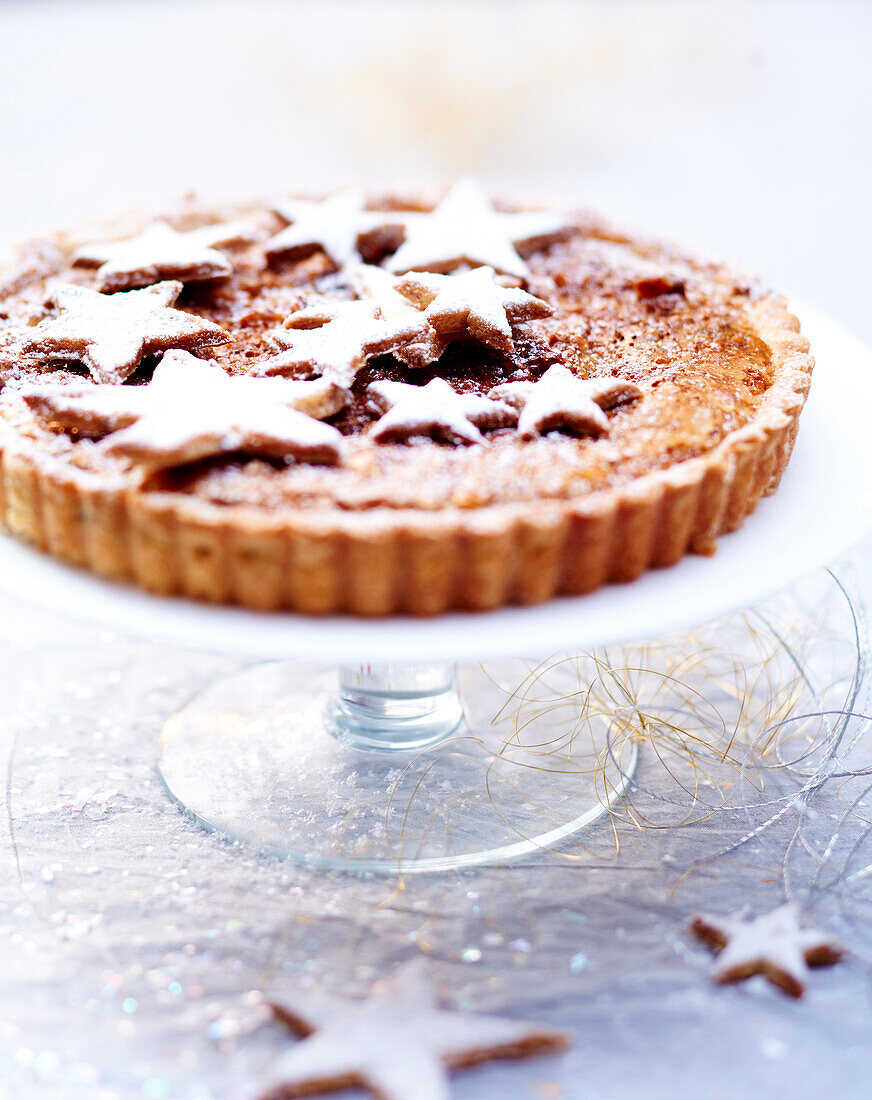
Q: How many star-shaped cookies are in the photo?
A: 12